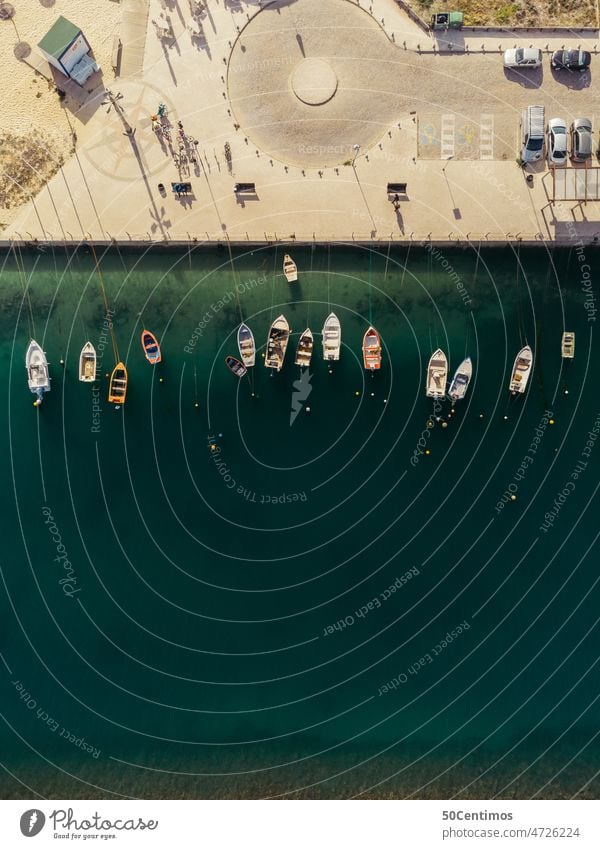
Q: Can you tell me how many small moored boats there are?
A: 15